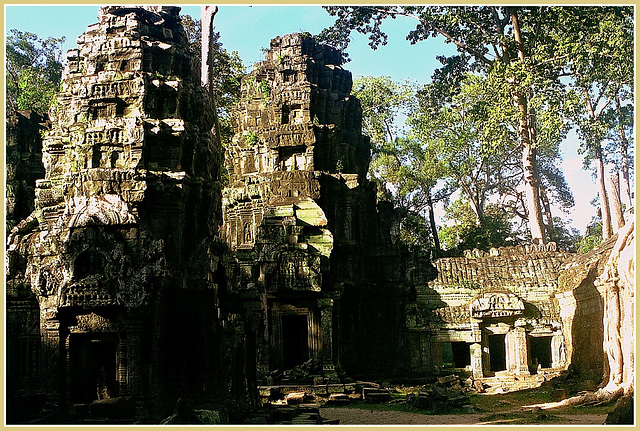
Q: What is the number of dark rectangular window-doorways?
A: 5